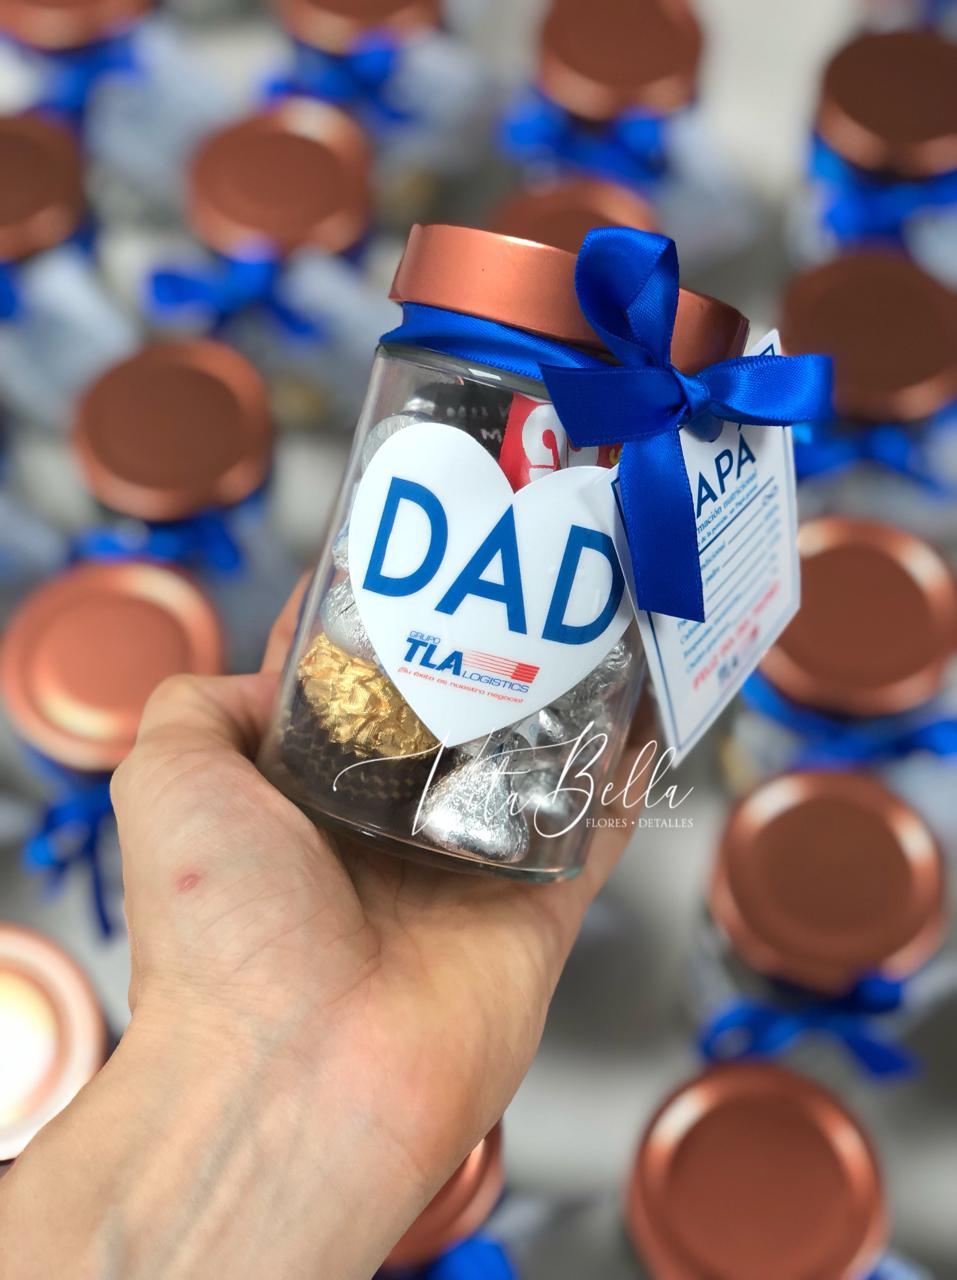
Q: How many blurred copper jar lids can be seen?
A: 15